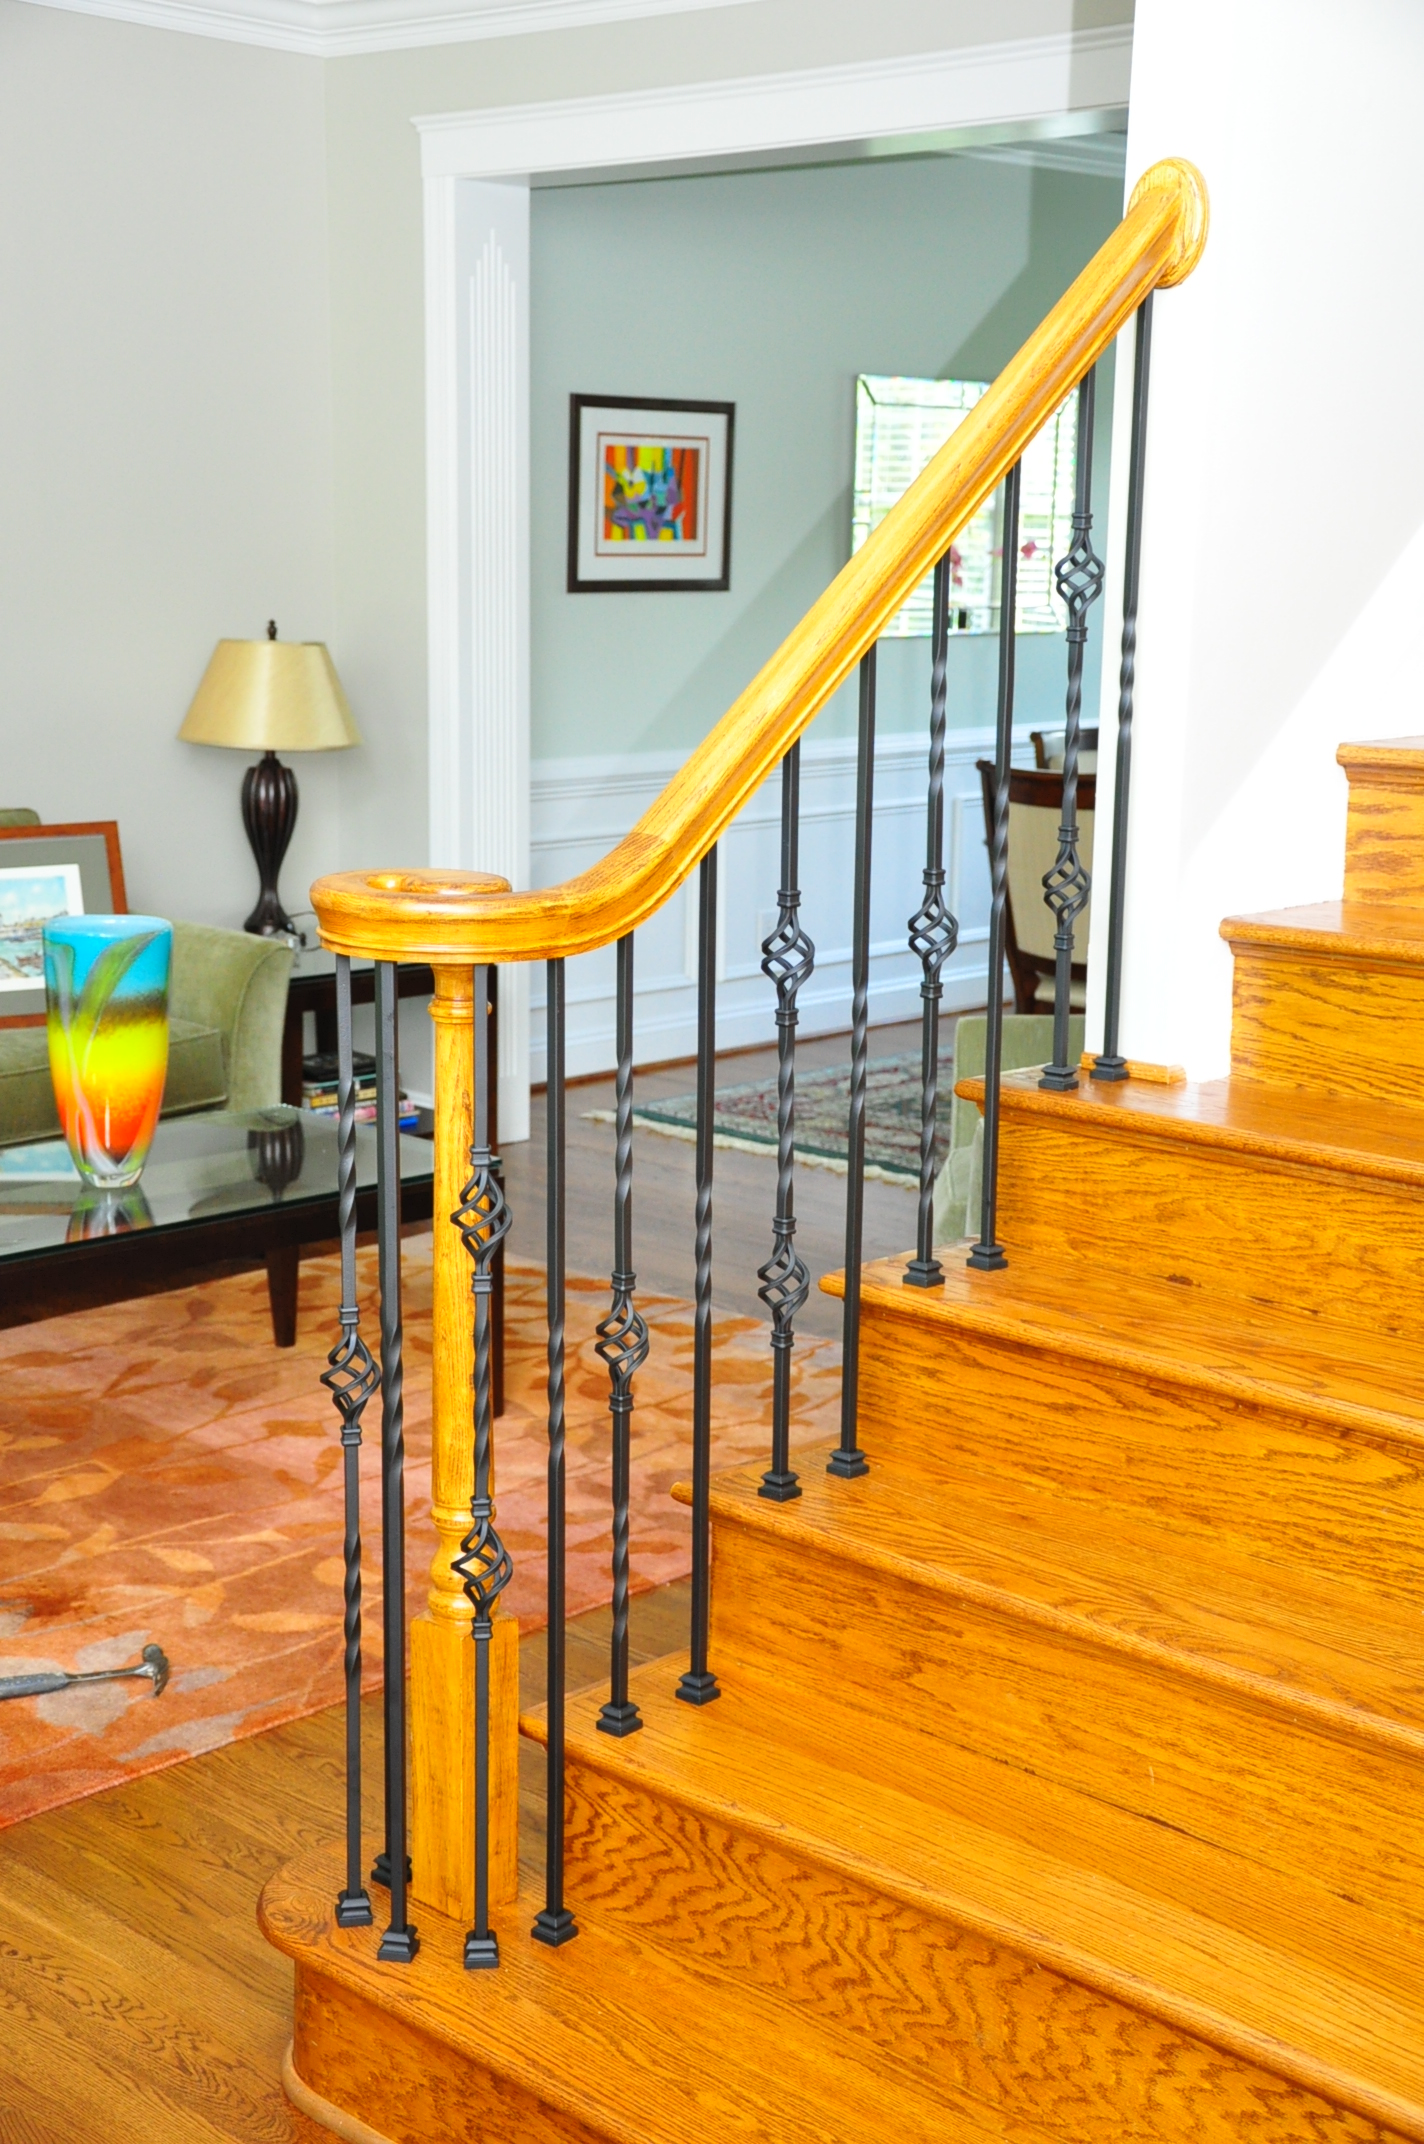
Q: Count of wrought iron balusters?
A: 13